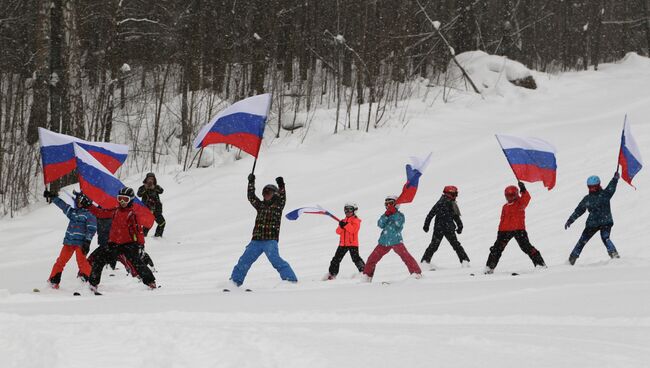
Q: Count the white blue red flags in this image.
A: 7